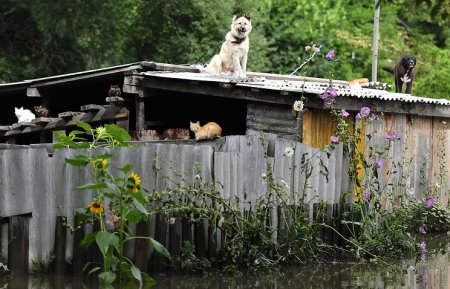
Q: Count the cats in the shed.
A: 4